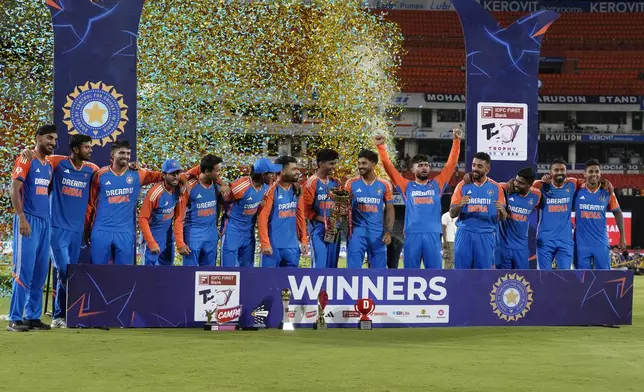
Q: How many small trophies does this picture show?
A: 5